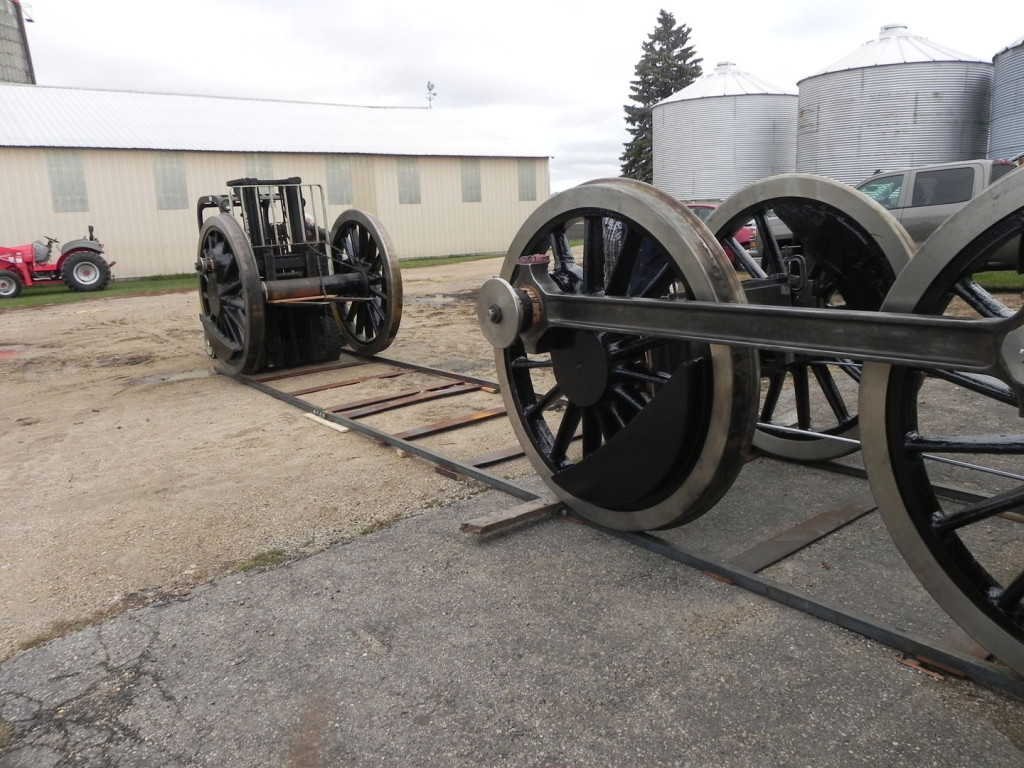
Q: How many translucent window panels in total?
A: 7